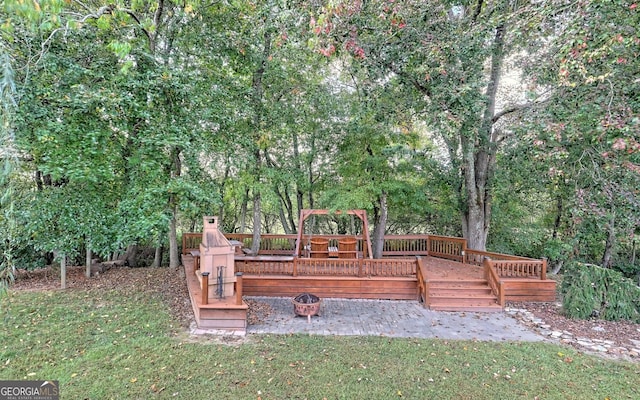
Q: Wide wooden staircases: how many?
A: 1